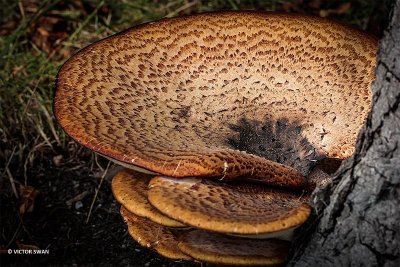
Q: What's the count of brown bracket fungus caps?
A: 5